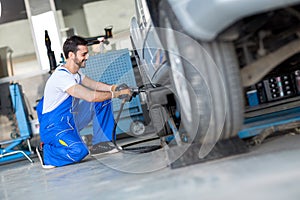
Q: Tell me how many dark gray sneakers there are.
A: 2